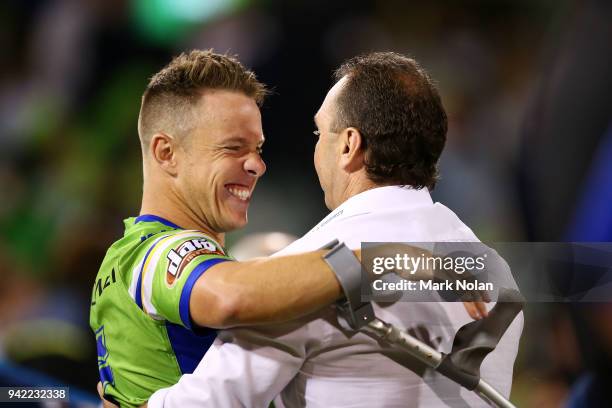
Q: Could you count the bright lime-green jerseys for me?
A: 1